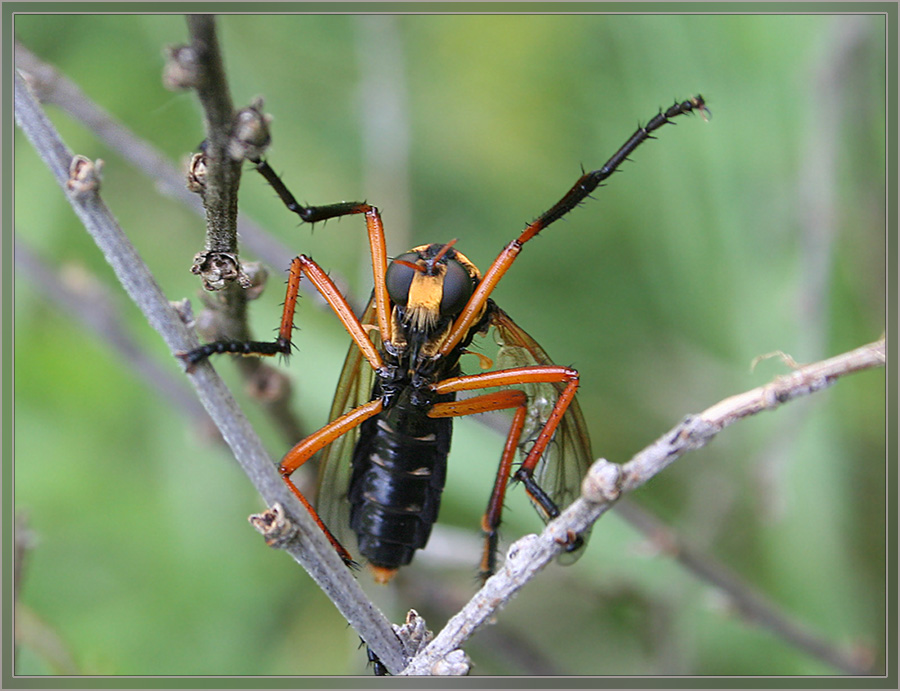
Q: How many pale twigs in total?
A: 2